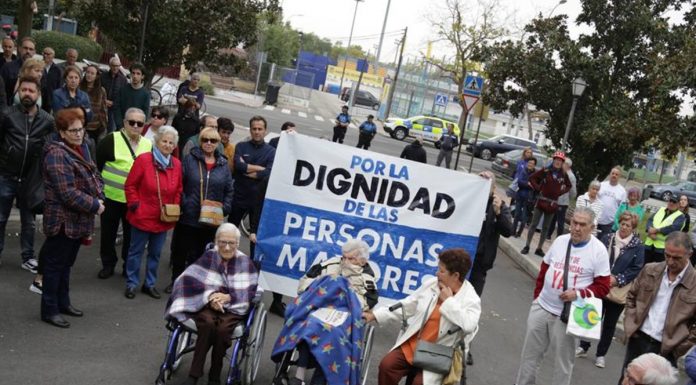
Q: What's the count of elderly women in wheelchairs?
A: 2